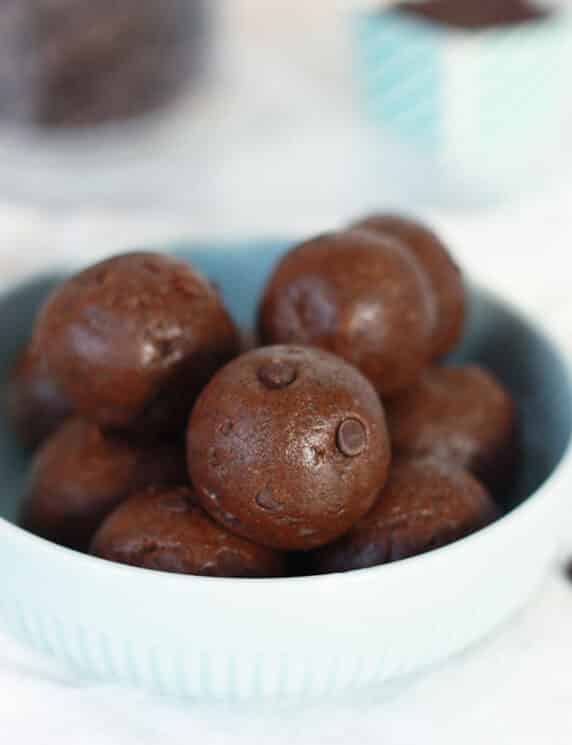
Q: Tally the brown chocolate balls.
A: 9